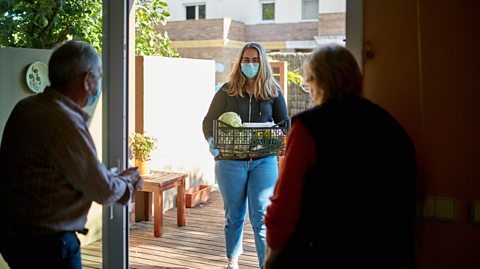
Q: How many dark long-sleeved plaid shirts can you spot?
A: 1